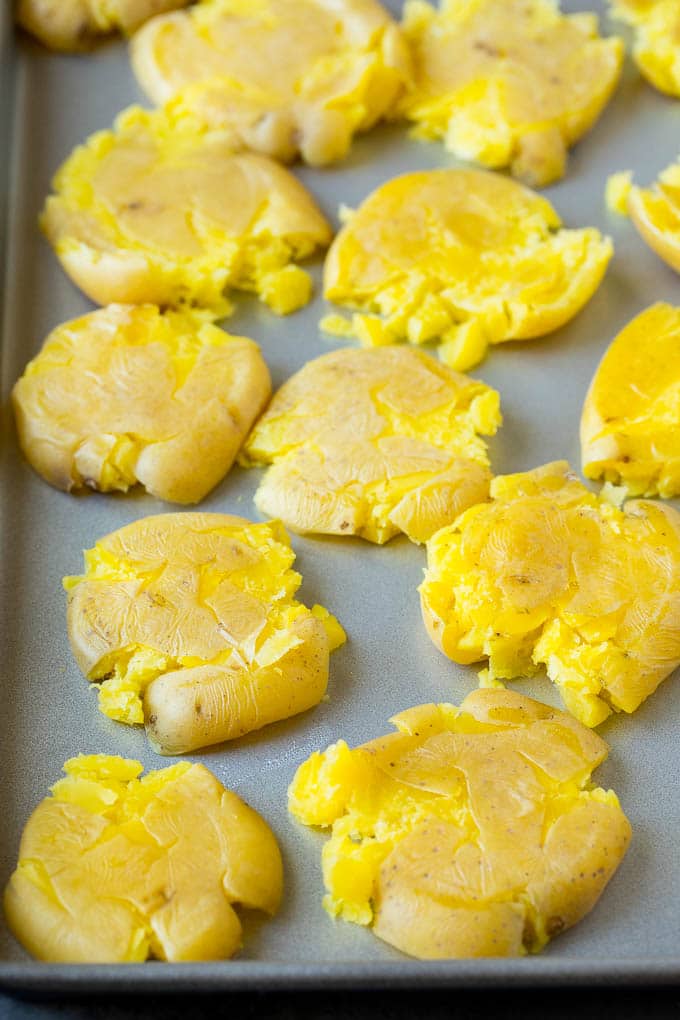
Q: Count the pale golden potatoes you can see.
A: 14